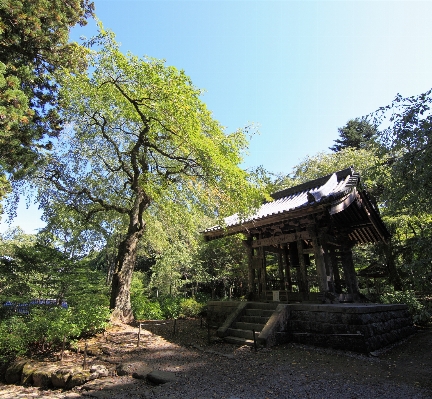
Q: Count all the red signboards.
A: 0